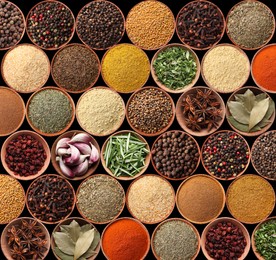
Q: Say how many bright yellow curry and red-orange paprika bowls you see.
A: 3